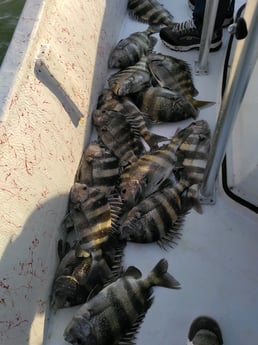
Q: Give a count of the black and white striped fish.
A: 14